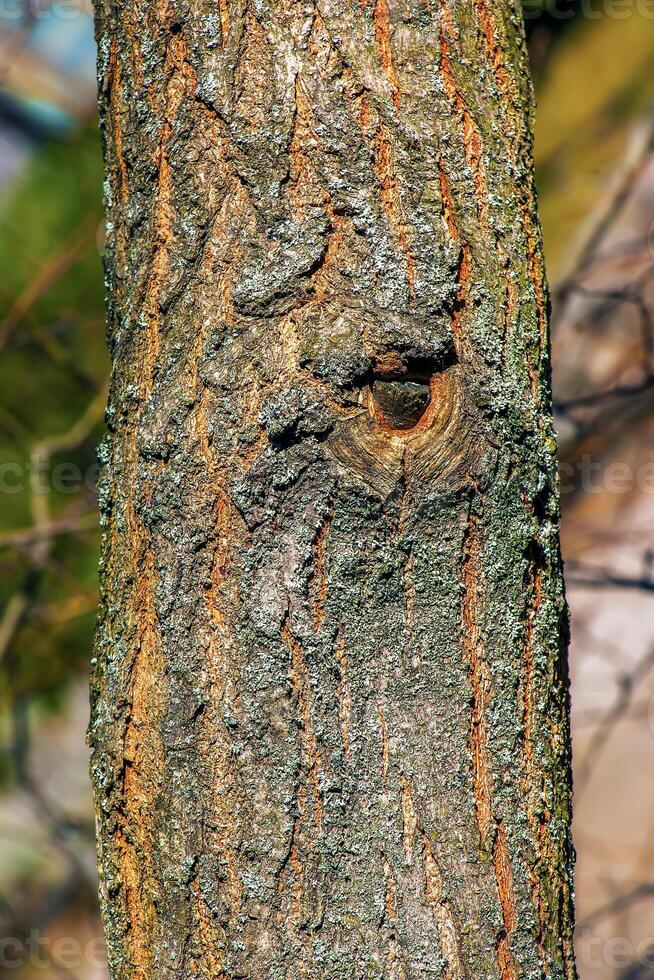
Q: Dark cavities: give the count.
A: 1